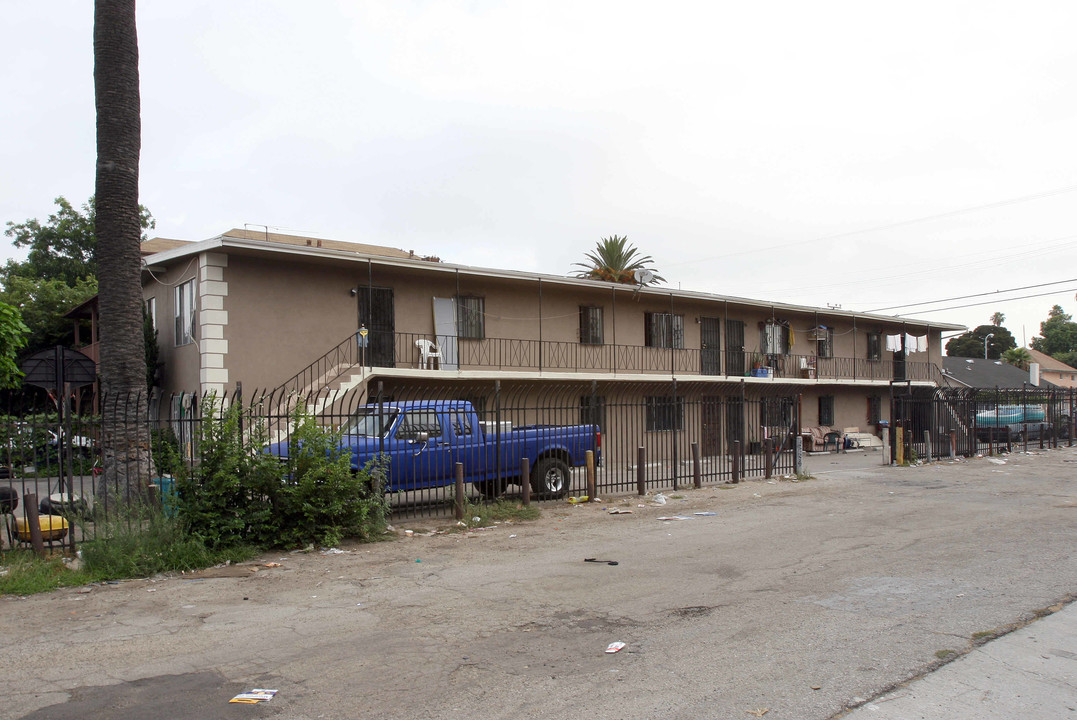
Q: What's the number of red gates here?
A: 0